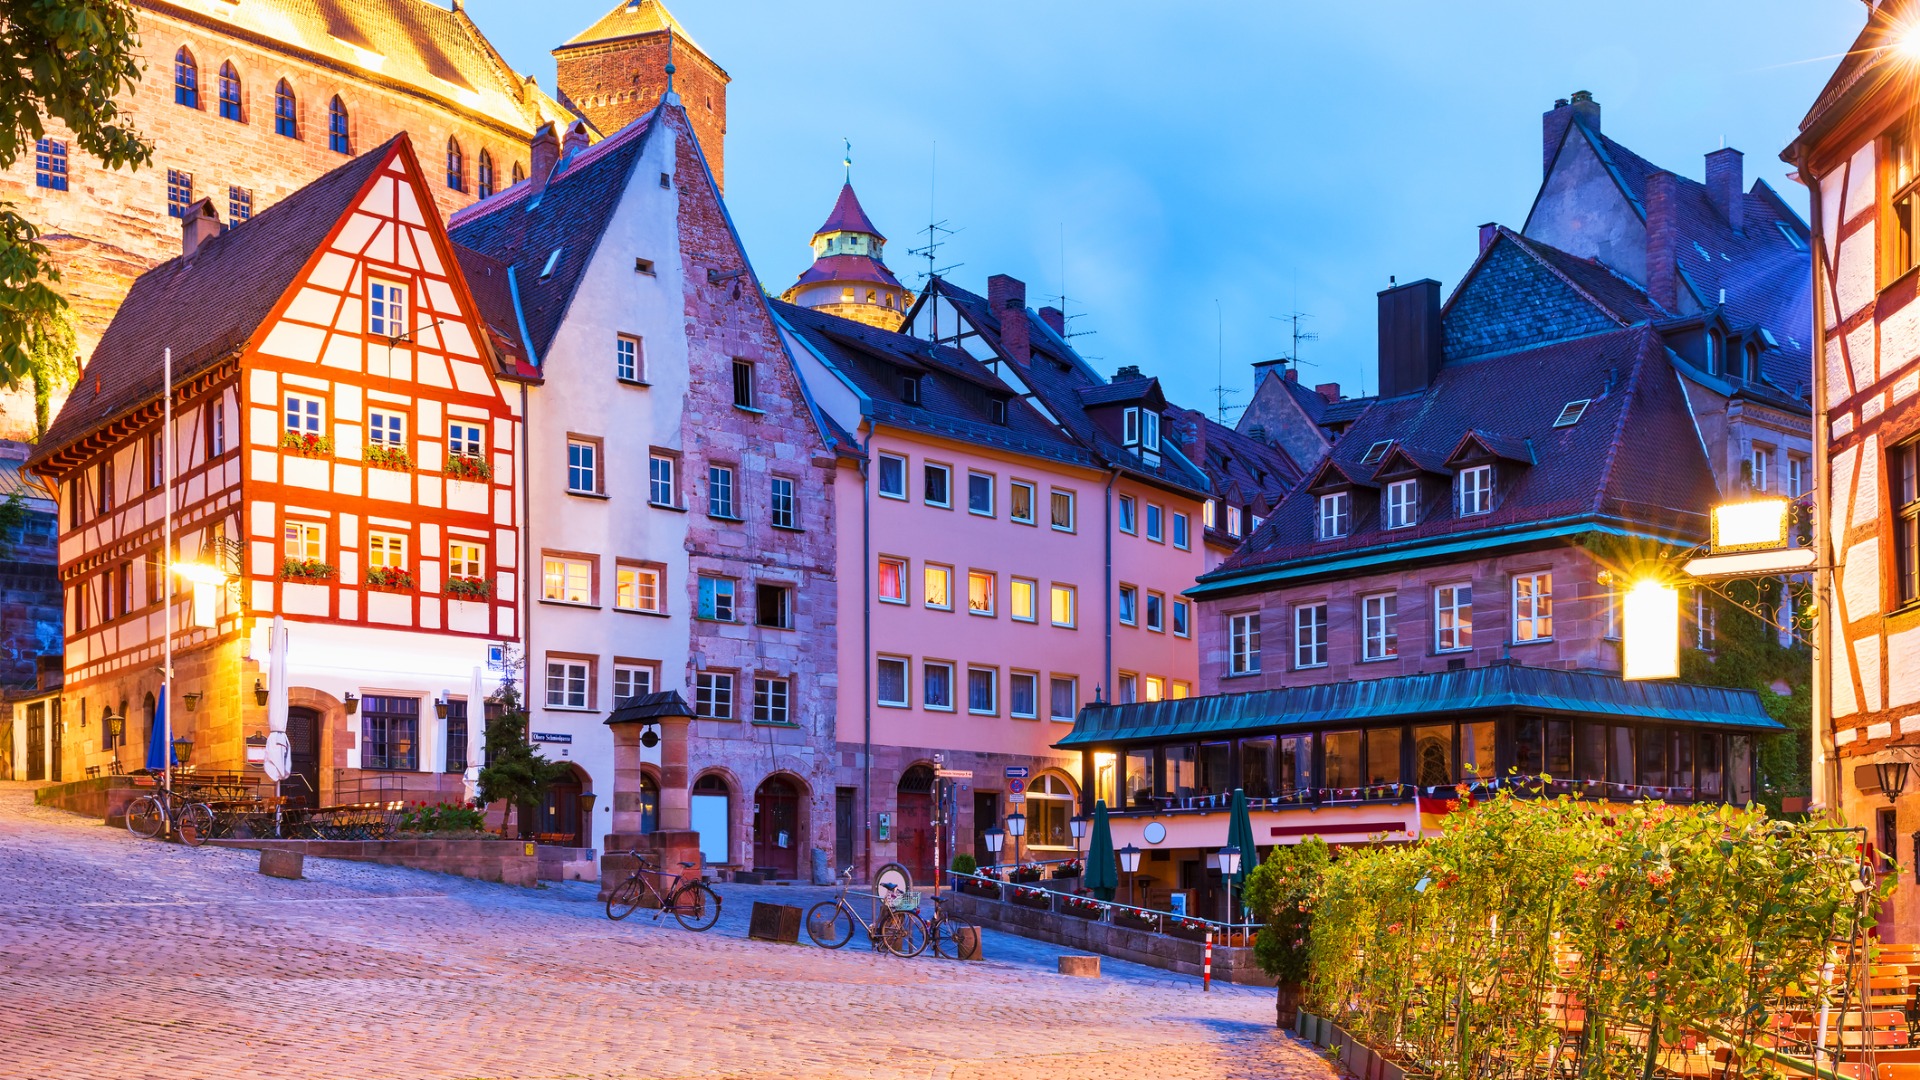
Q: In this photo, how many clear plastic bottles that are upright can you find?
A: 0